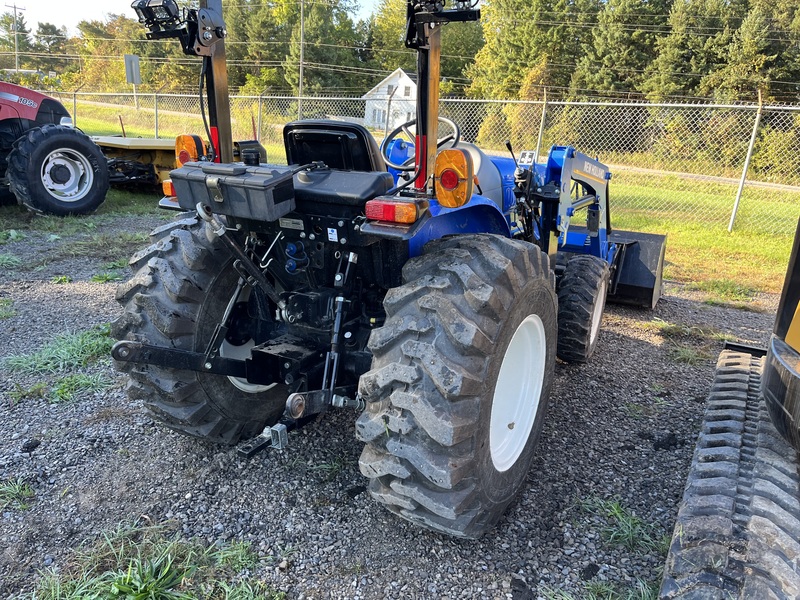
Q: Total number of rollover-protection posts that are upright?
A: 2